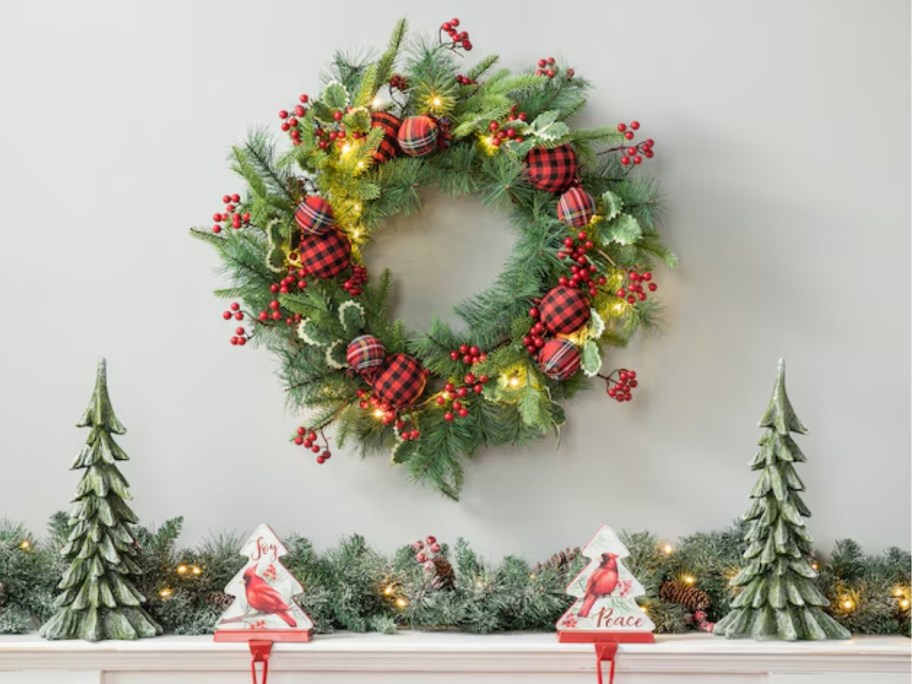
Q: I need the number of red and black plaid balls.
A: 5